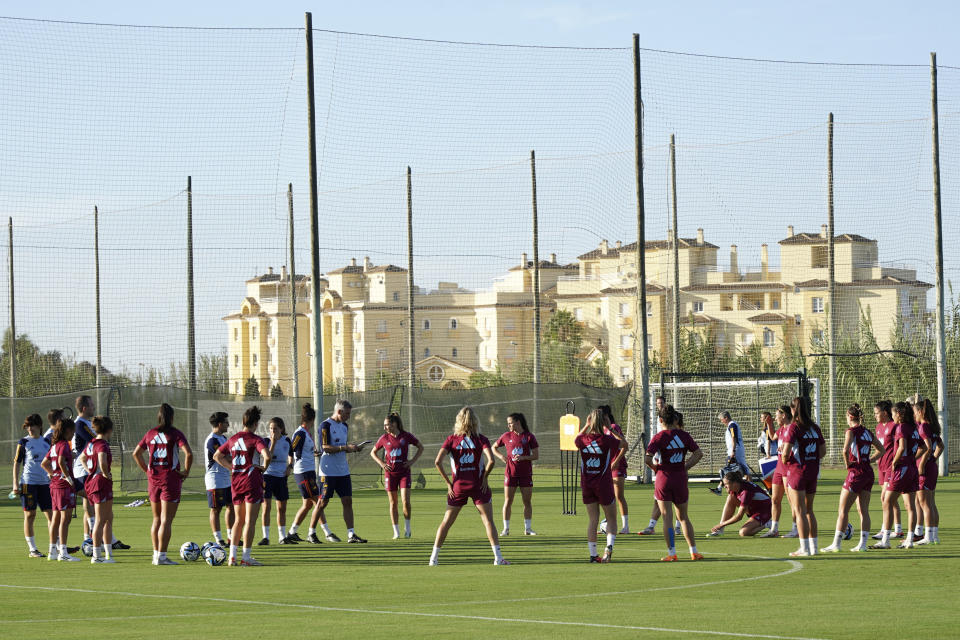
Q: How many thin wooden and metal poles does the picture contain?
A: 11